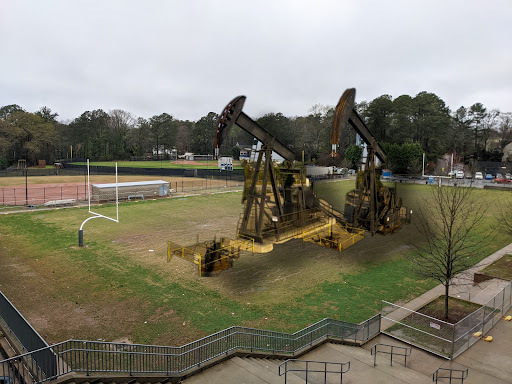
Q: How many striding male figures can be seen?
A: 0